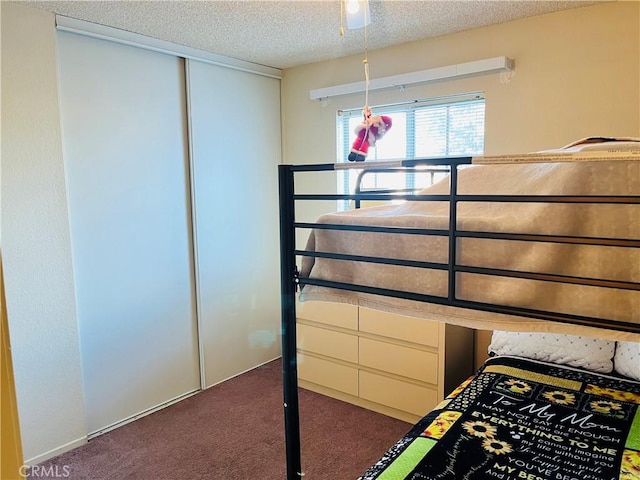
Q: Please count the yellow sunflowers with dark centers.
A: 5